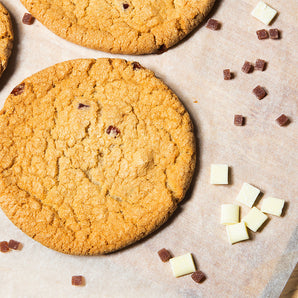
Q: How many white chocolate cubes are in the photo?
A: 8